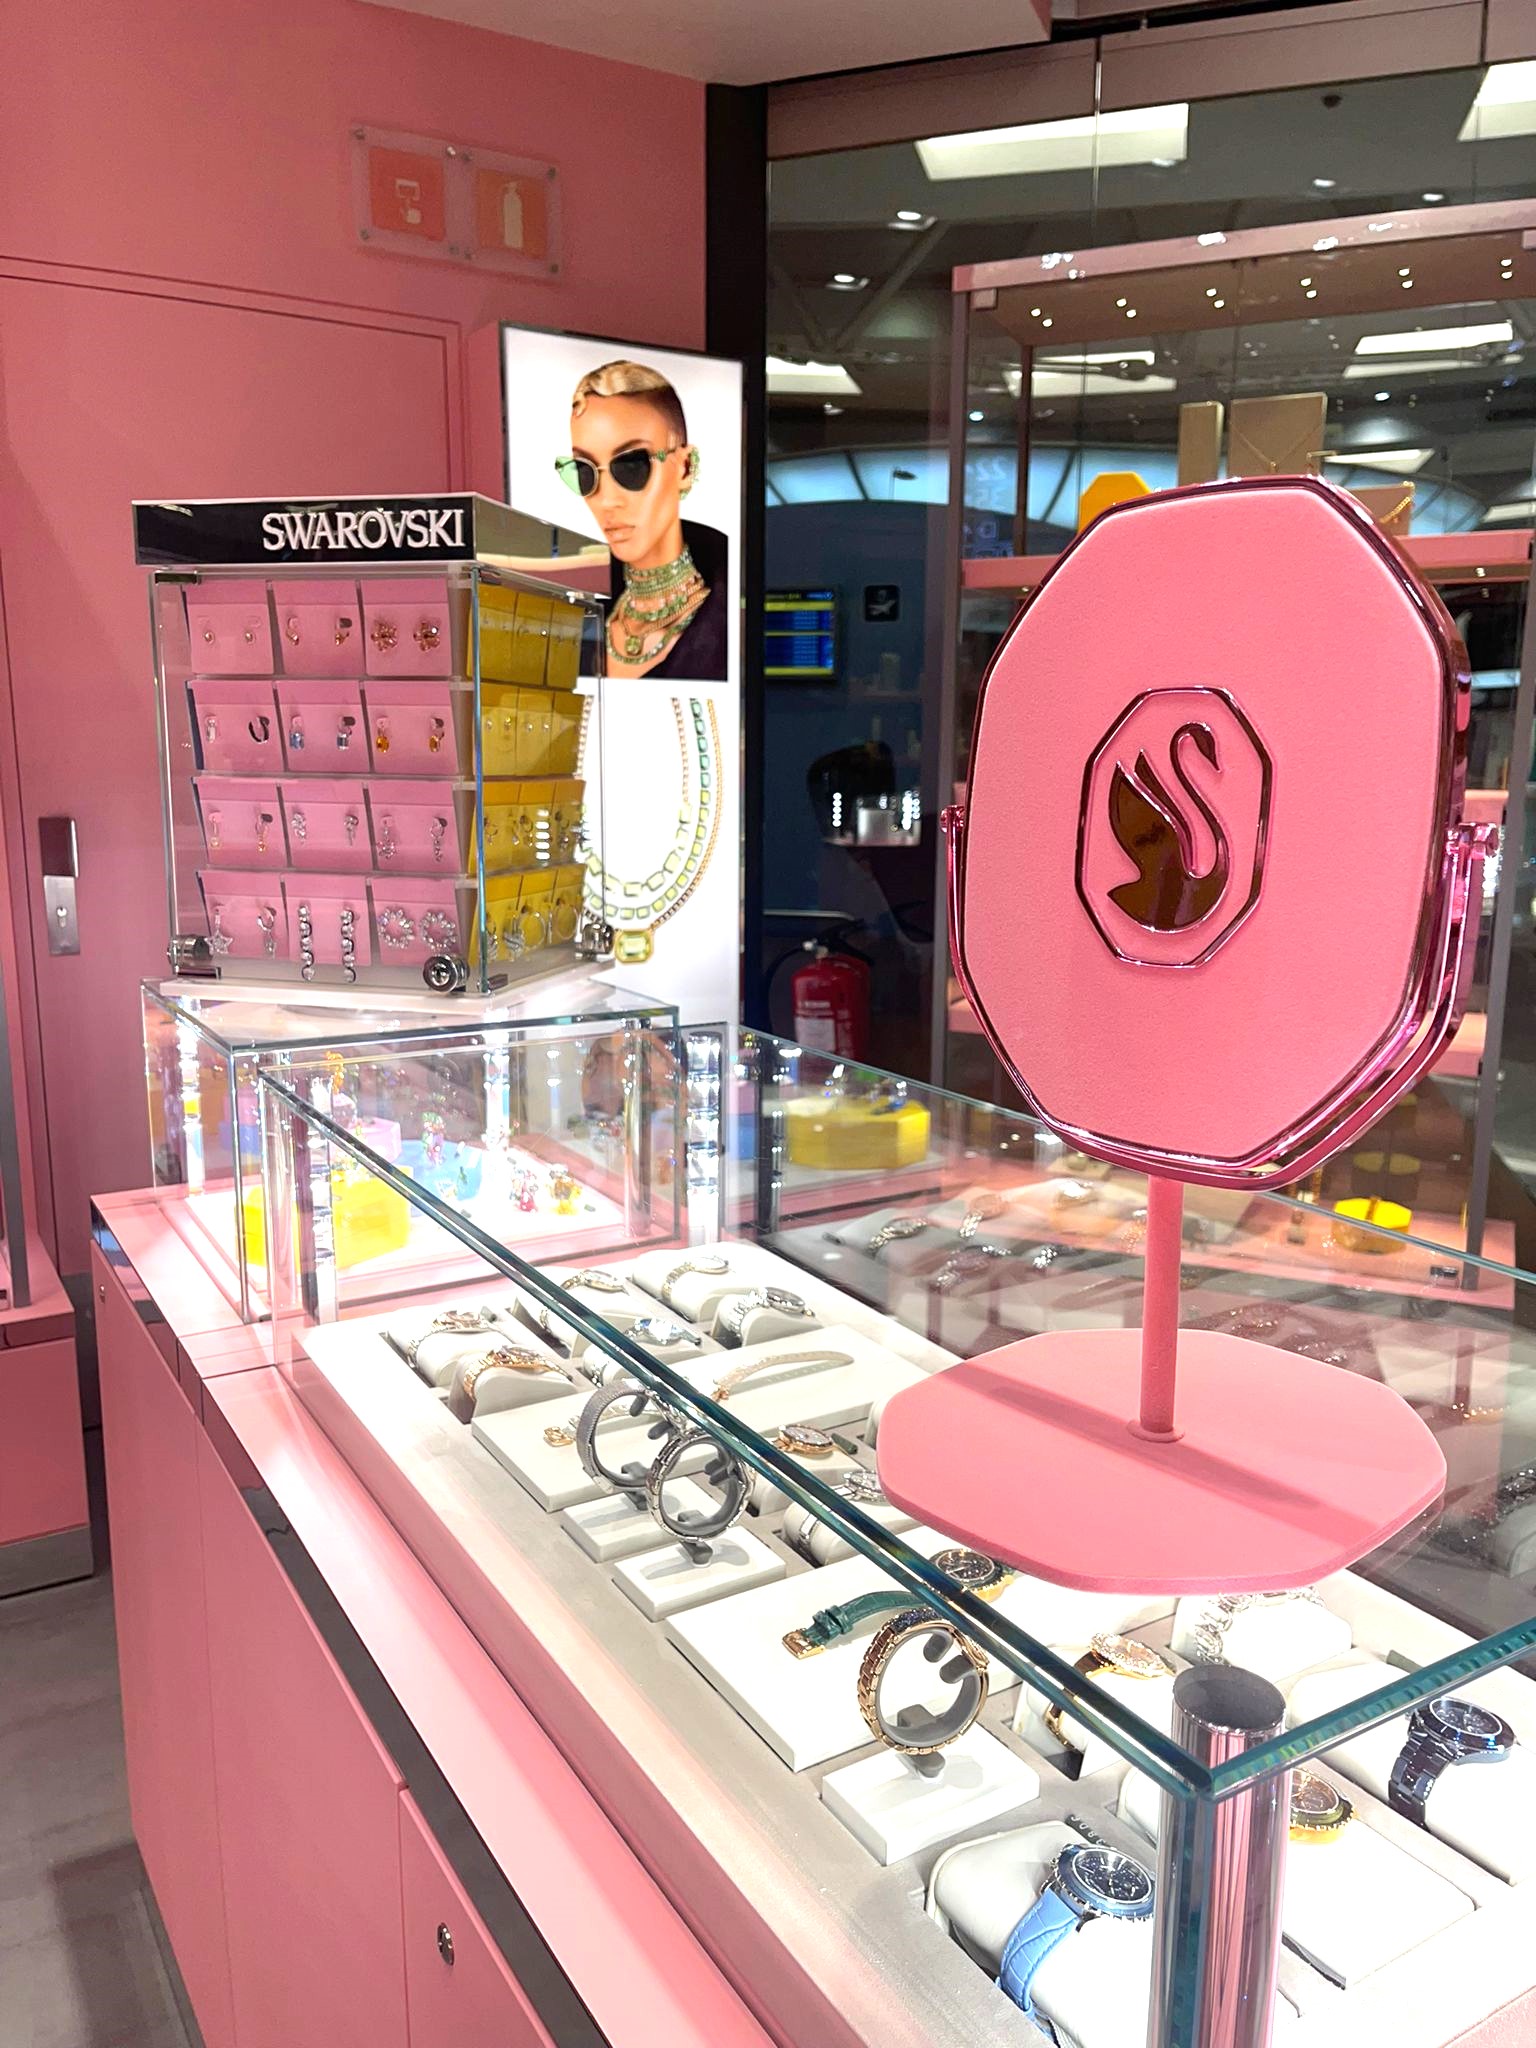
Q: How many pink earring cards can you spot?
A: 12